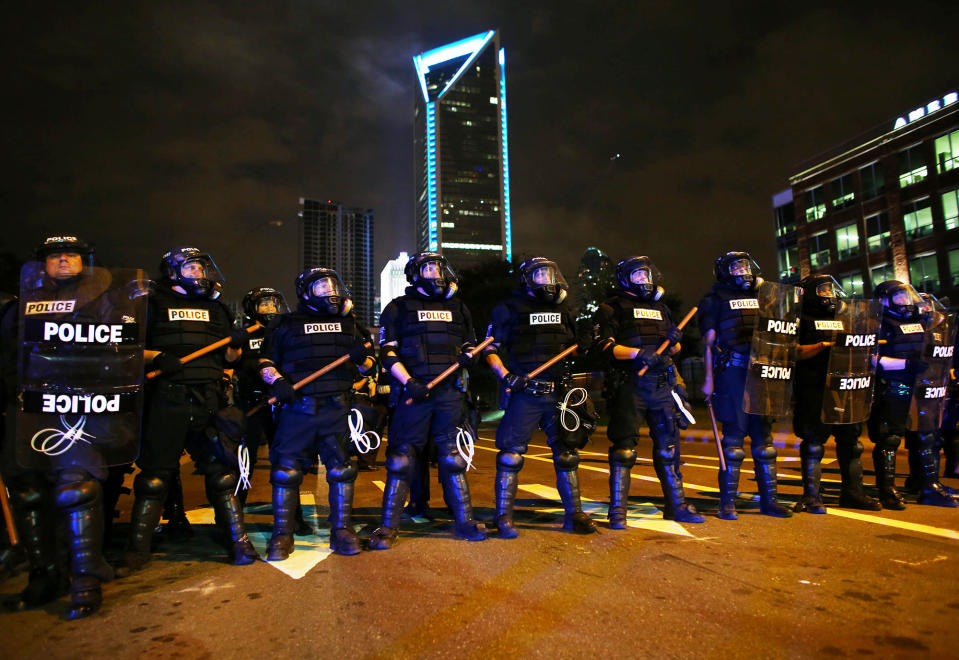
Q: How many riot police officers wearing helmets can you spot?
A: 11